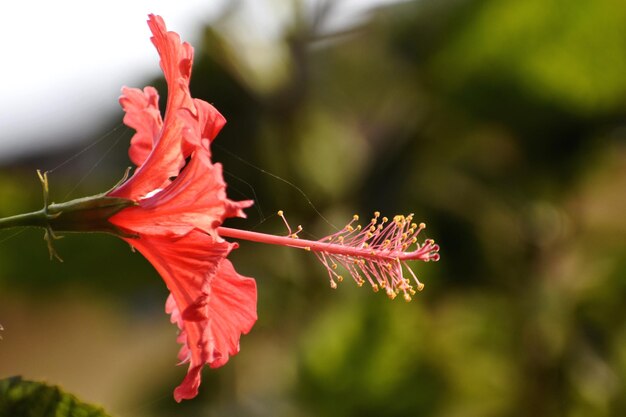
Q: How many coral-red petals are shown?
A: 5